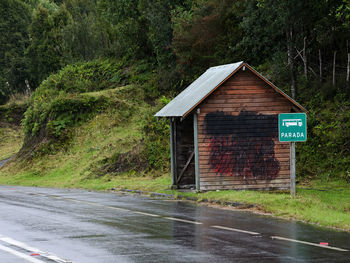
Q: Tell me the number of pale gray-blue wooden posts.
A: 2